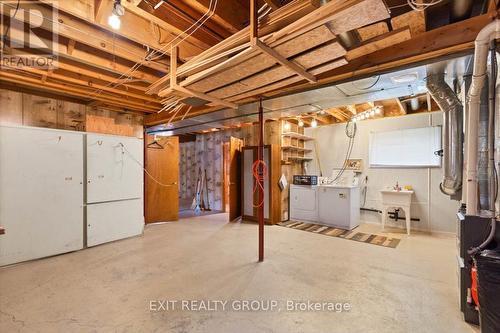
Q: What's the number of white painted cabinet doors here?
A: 3